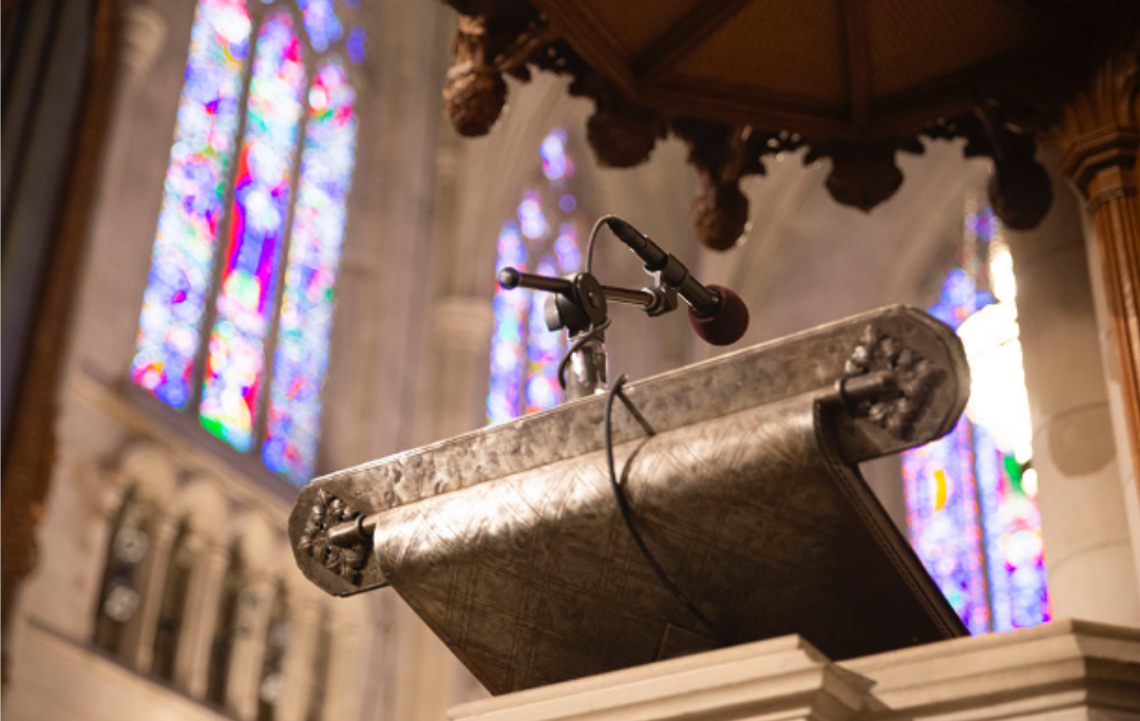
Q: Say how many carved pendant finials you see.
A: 5